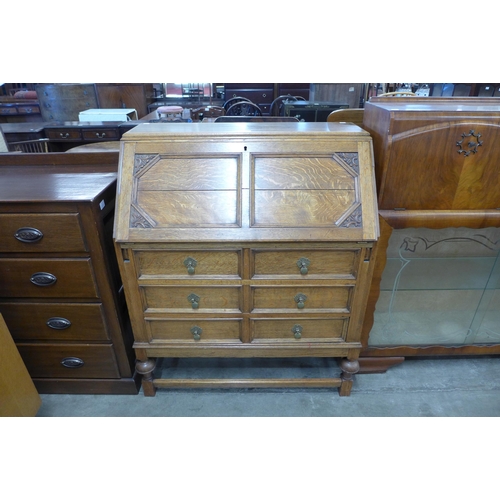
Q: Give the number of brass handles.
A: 6